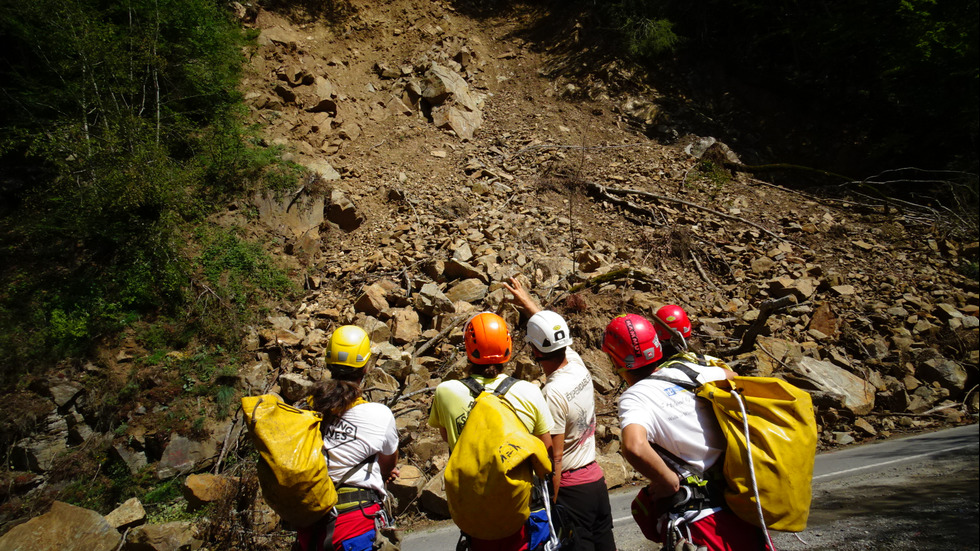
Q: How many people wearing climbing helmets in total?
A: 5